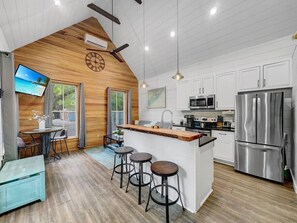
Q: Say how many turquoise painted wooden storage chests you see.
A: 1